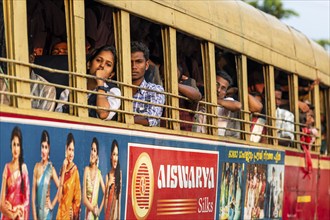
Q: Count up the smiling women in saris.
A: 5